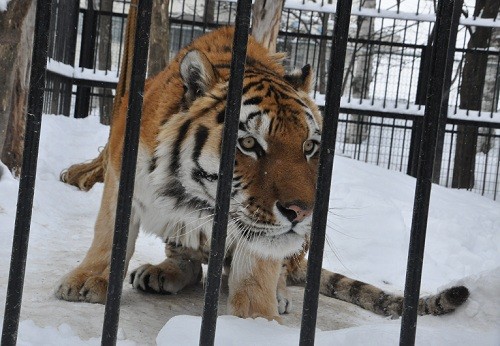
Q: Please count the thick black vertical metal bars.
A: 5